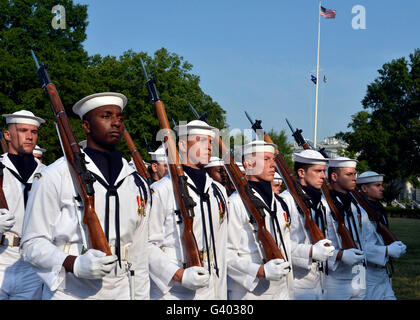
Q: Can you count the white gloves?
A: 7